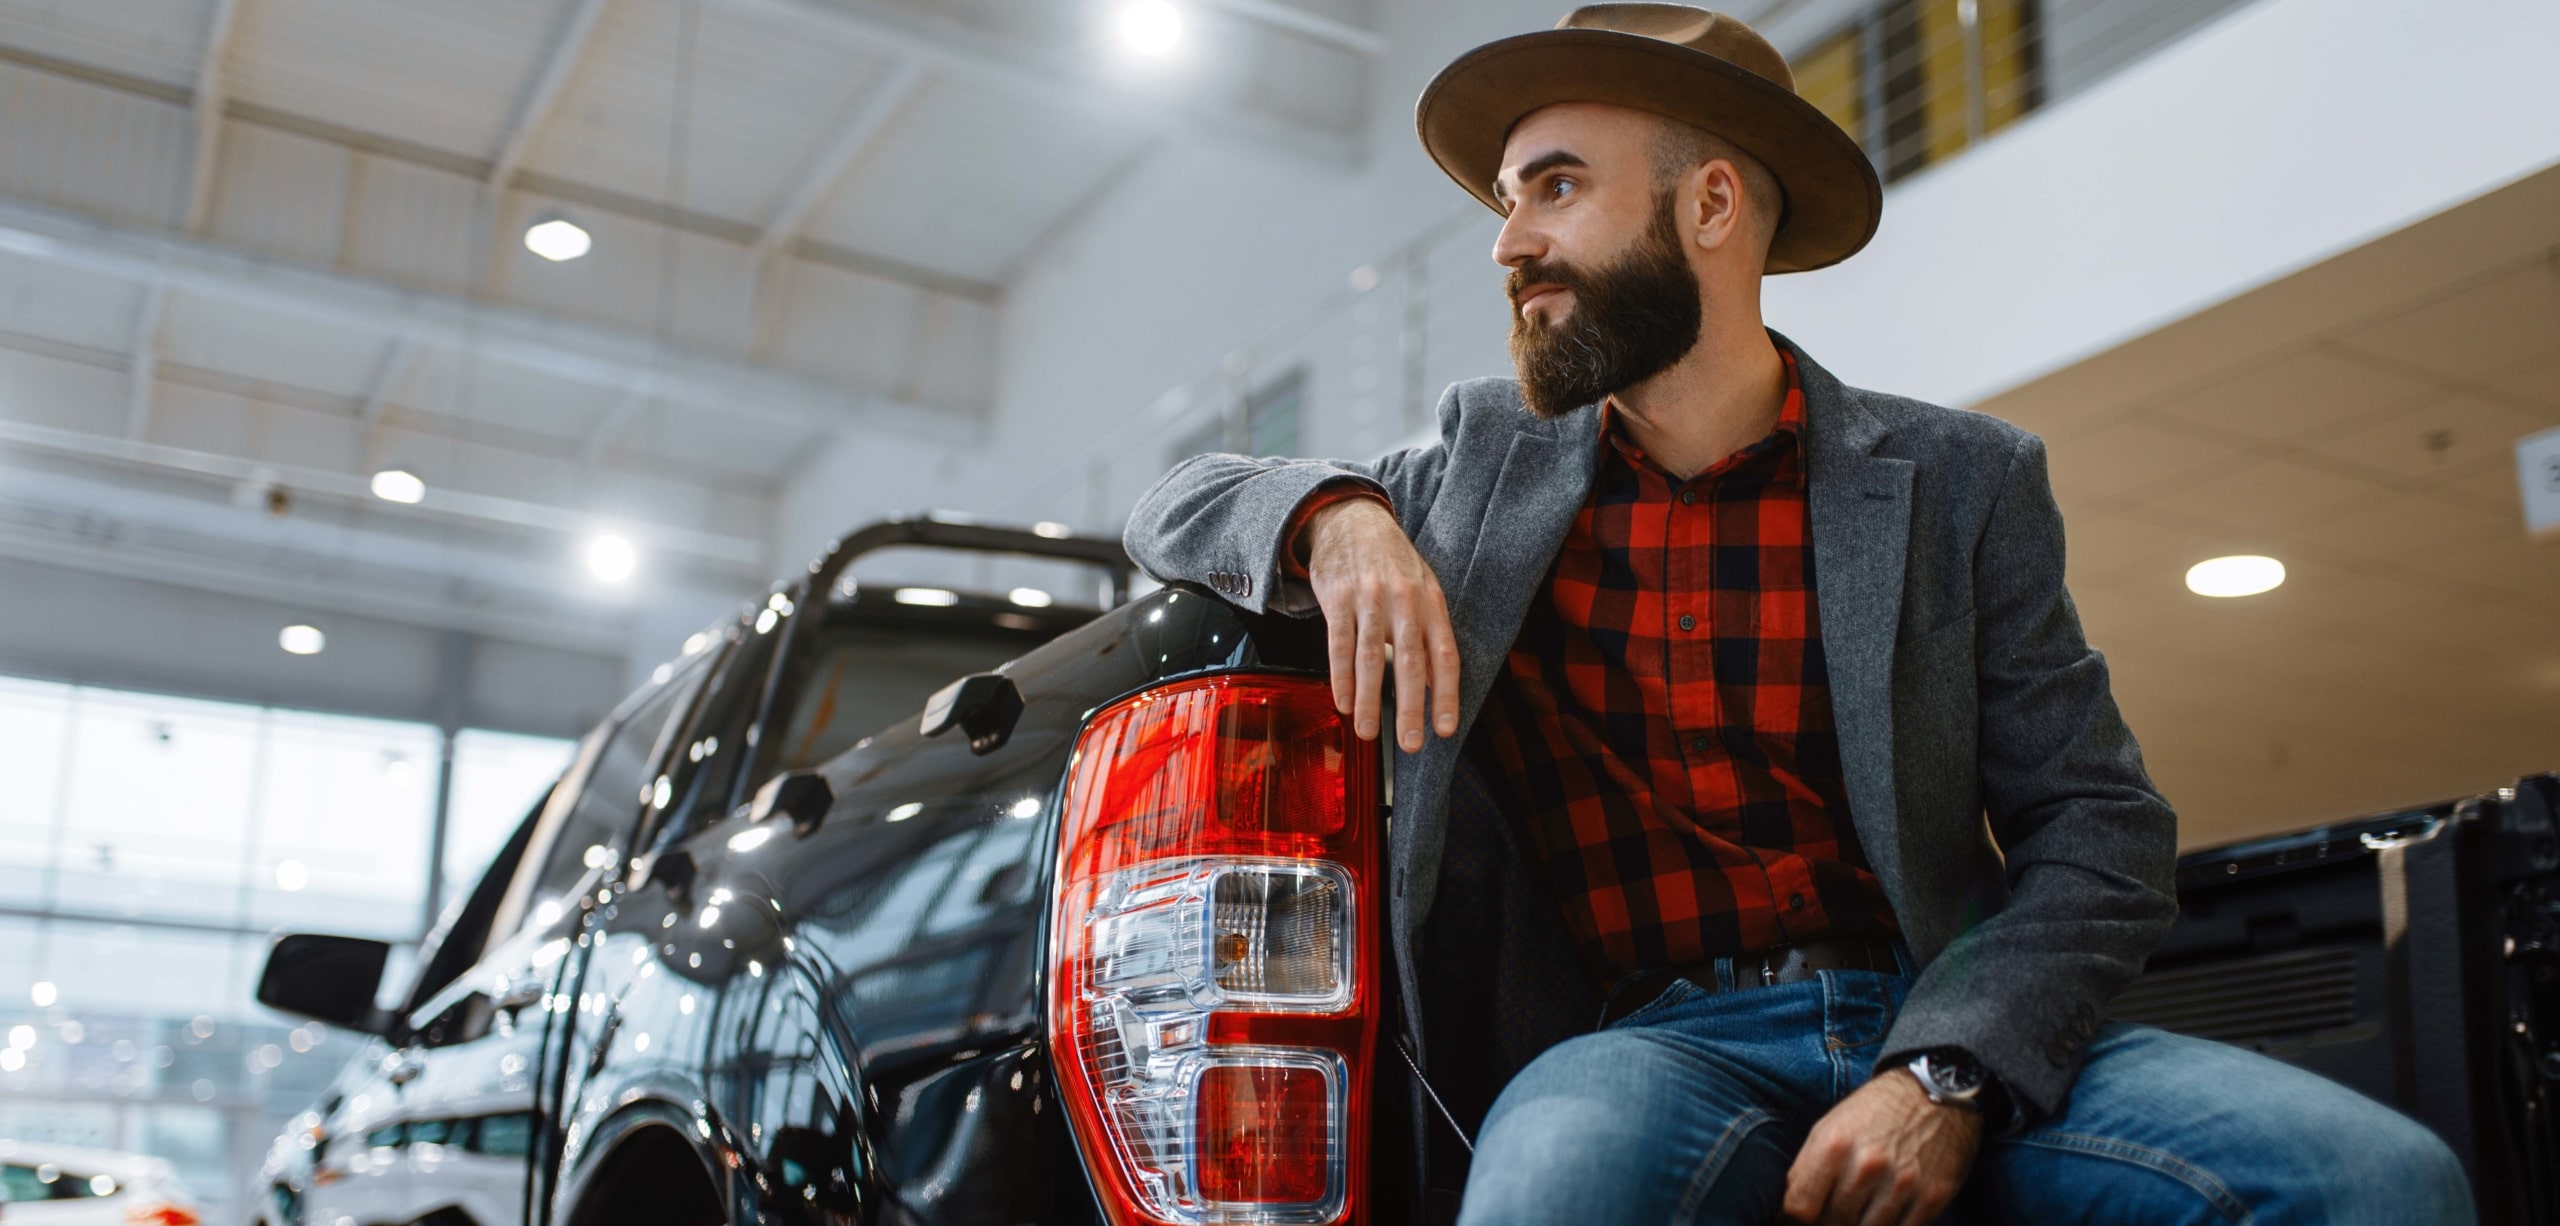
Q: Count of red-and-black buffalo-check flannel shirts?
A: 1